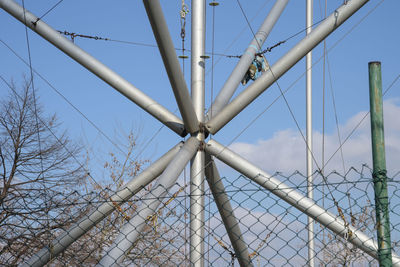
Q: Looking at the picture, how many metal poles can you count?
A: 11